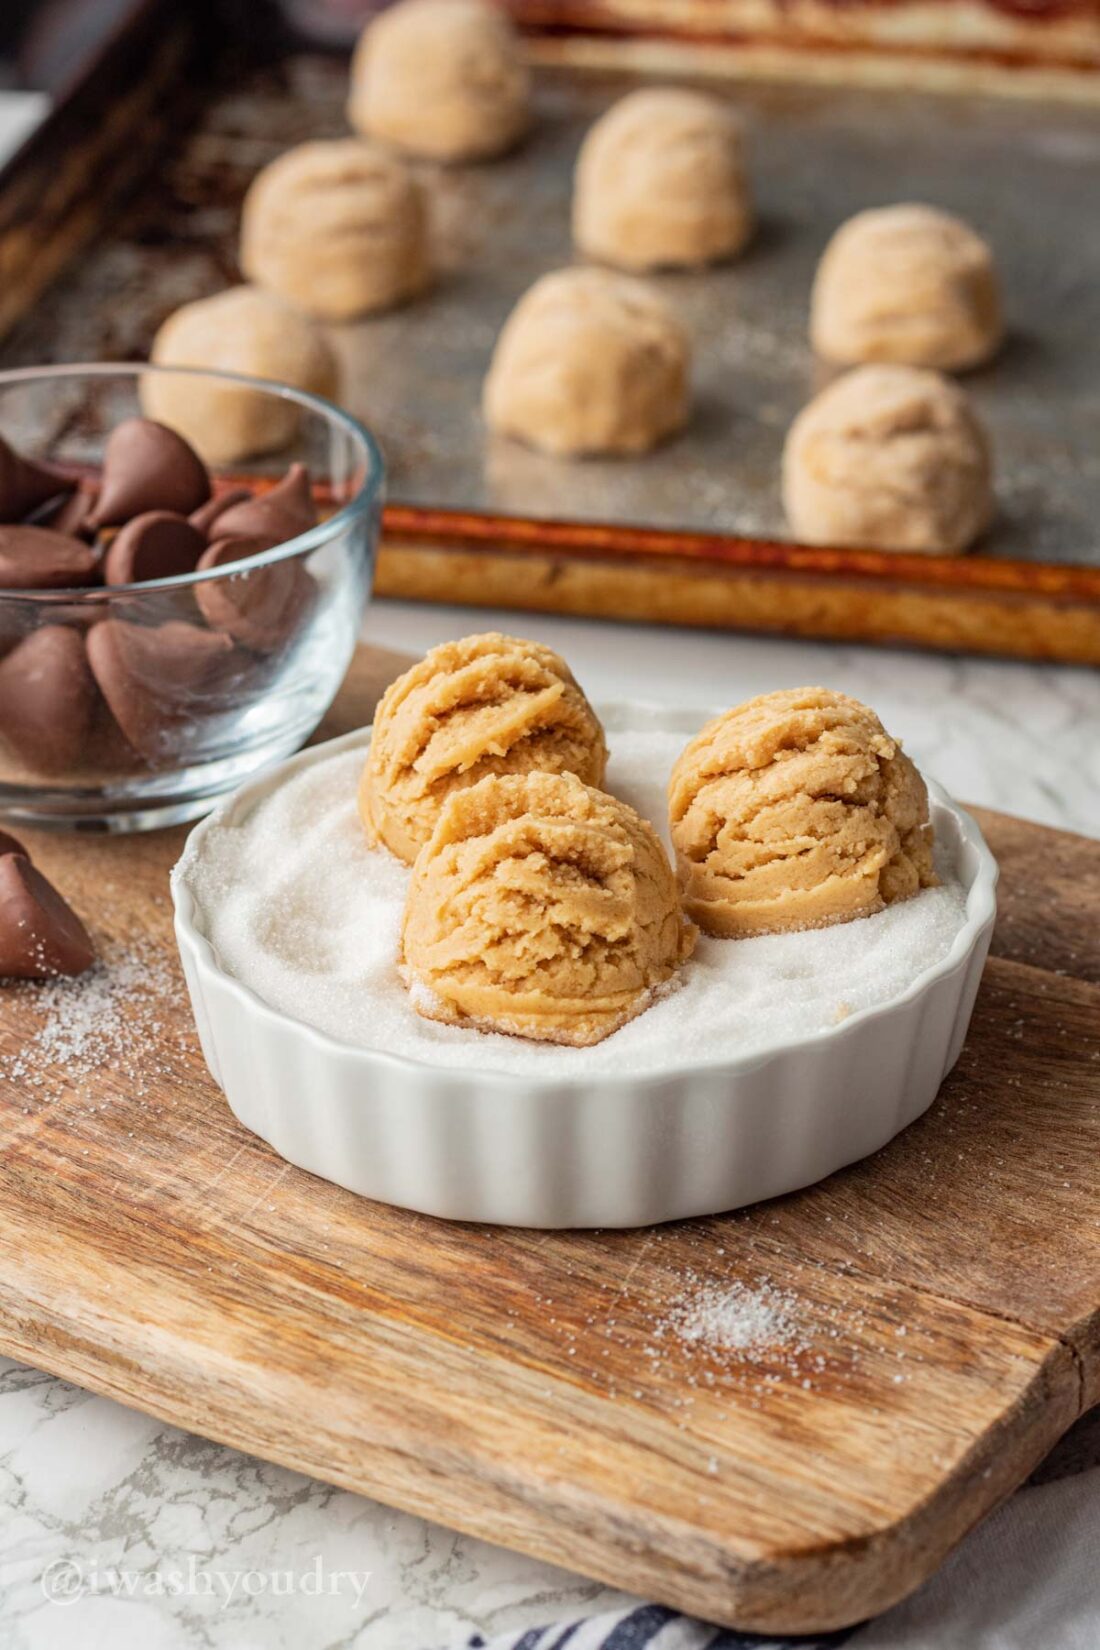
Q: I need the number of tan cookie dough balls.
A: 10